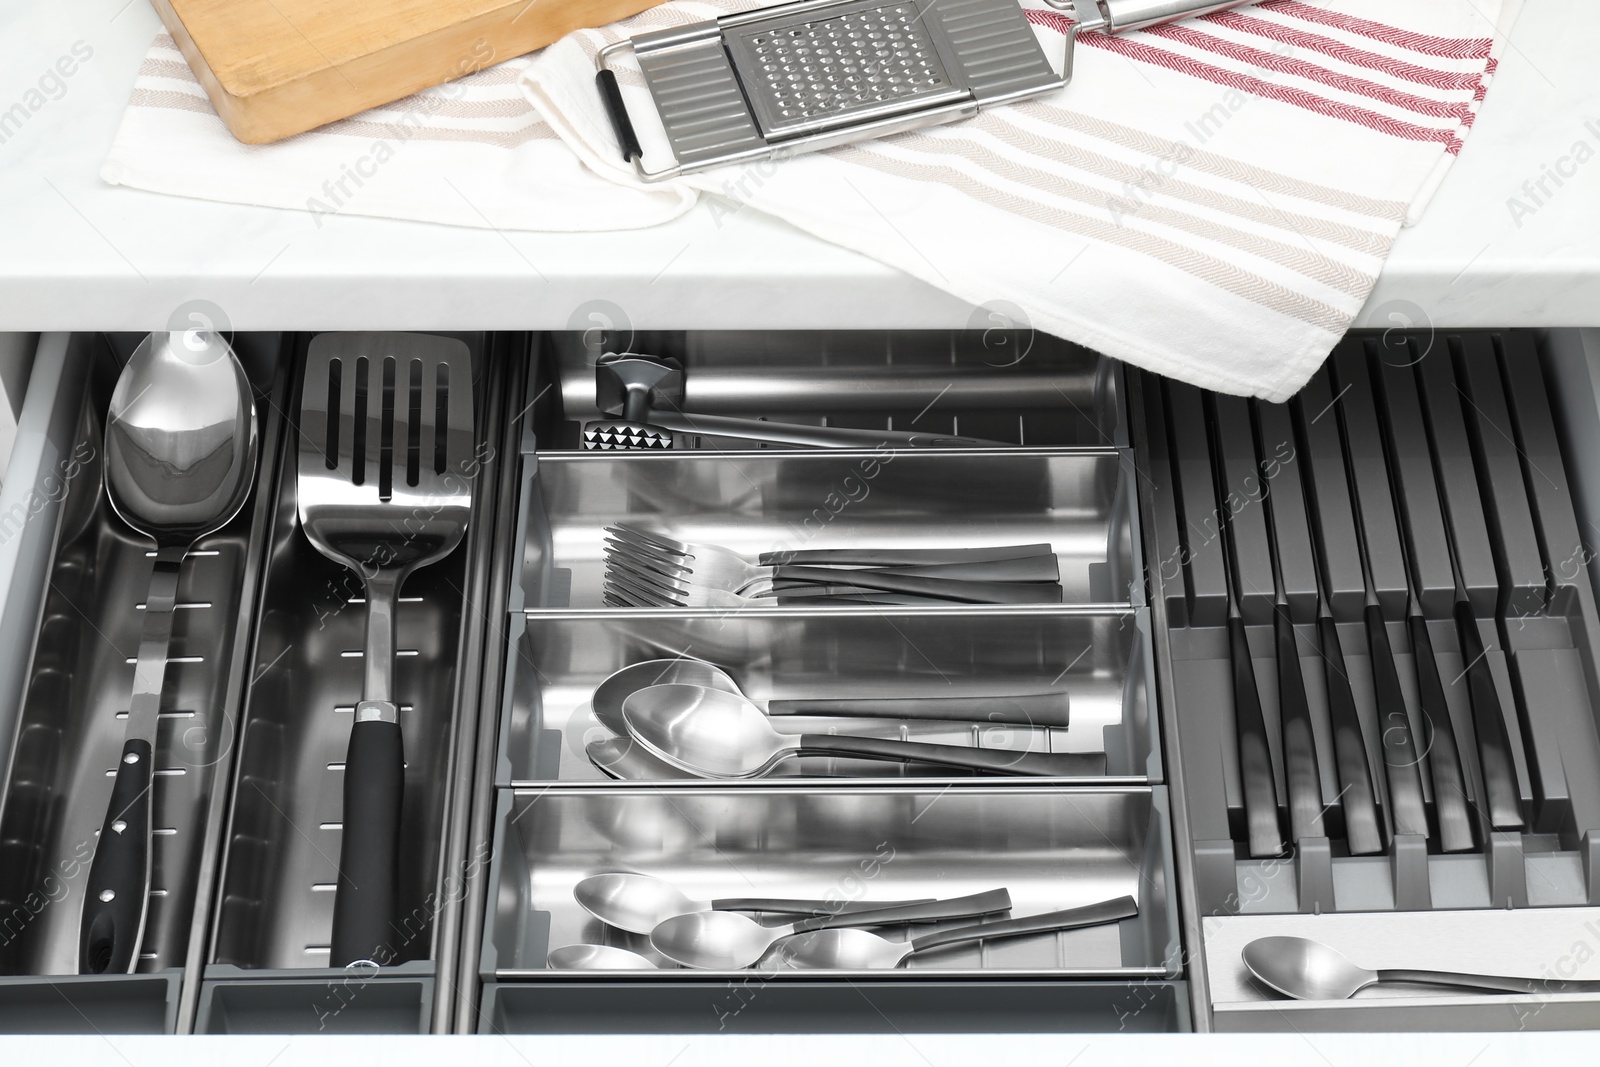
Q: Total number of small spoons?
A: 5